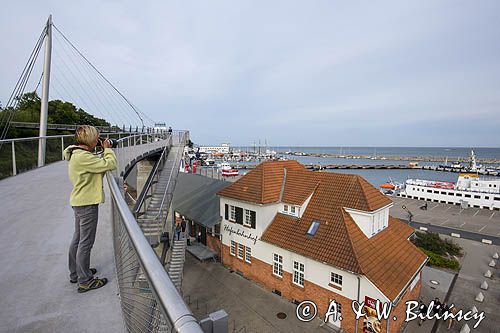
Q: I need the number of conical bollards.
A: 7